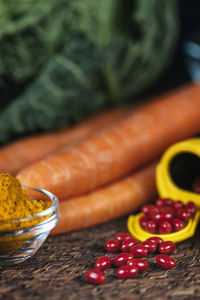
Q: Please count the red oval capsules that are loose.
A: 13